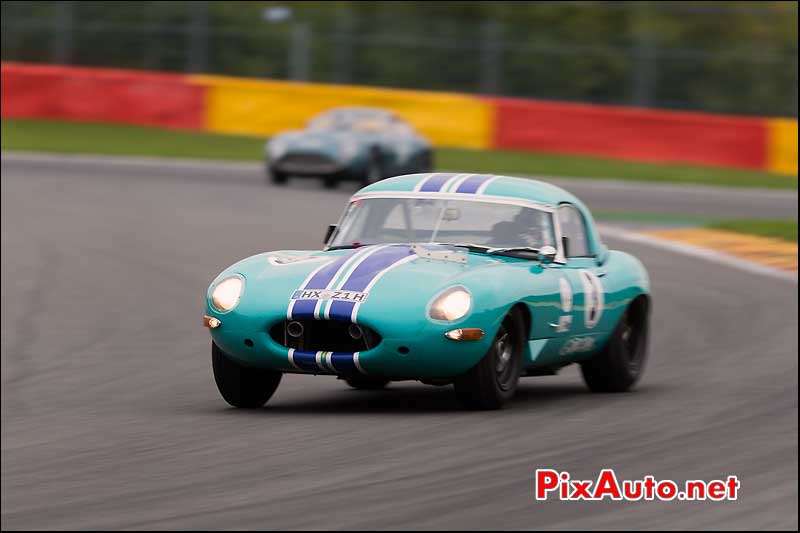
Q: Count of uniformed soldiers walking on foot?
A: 0